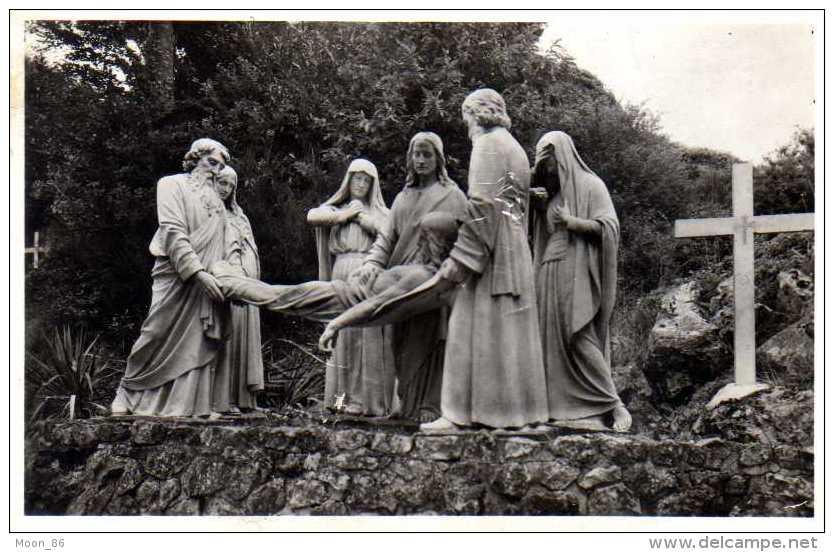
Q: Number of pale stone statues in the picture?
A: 7